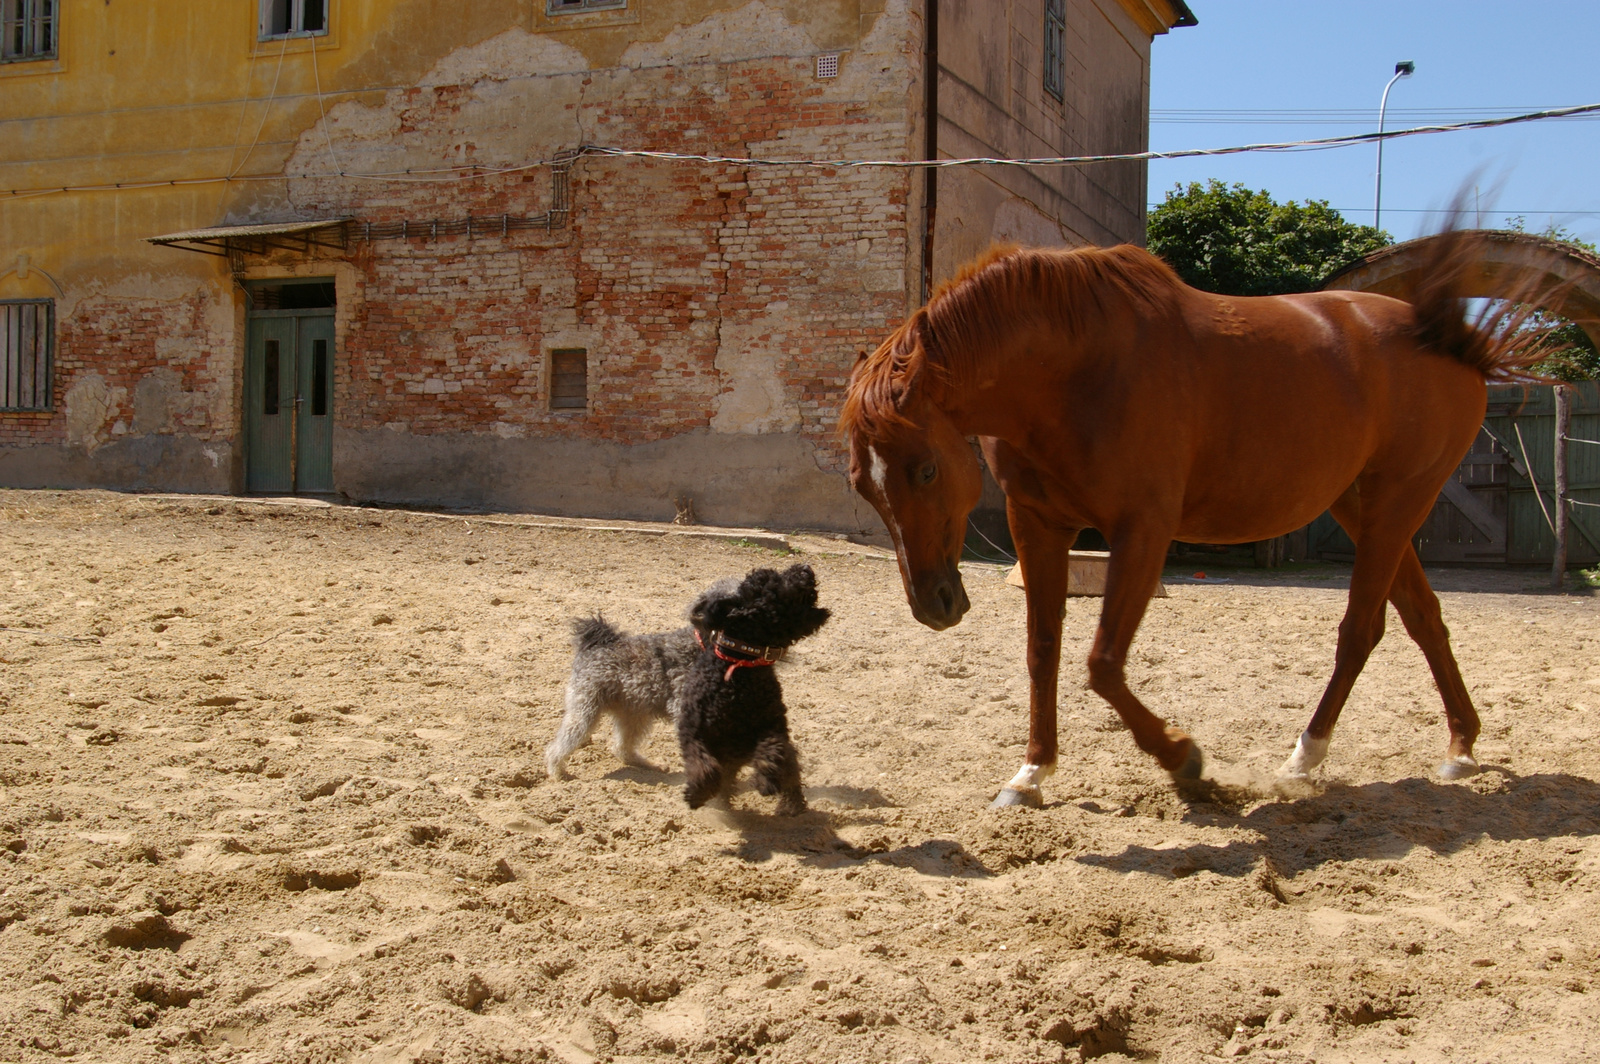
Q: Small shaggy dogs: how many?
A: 2